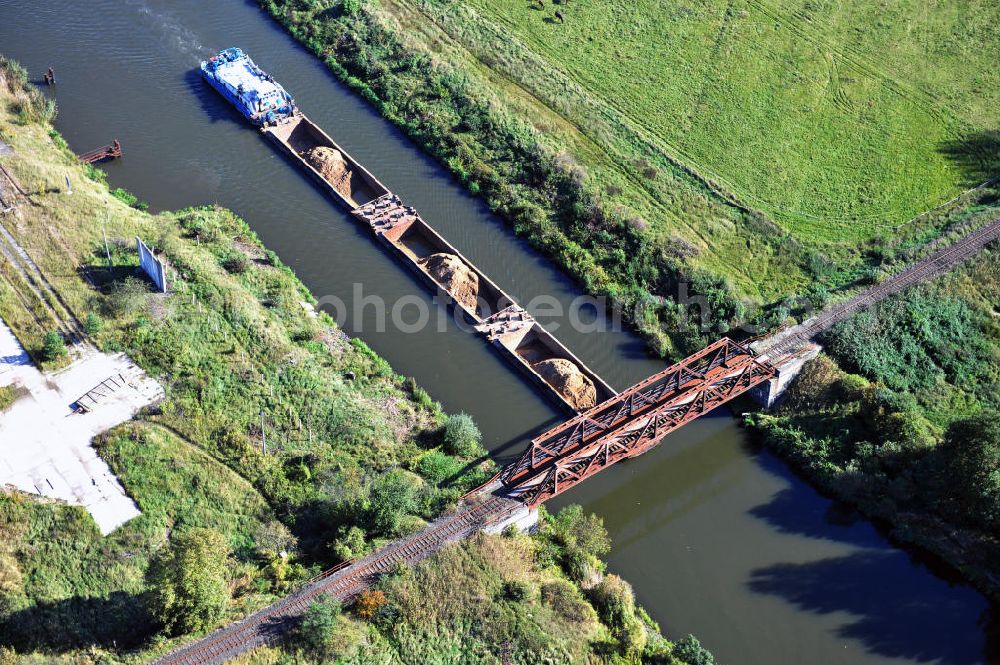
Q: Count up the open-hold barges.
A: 3